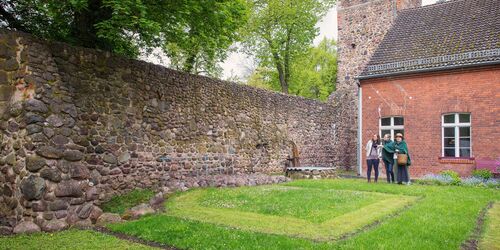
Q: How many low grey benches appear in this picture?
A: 1